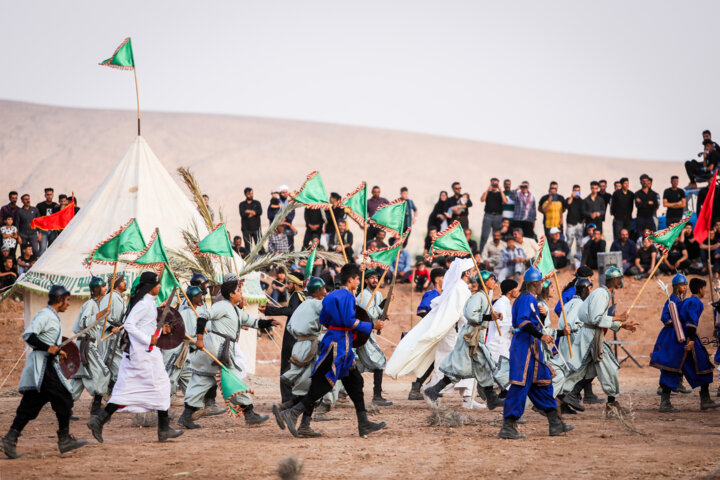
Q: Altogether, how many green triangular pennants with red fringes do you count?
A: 14